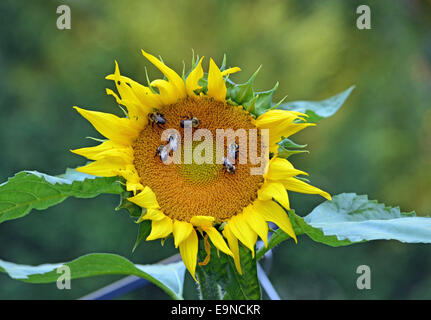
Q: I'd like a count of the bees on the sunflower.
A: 6